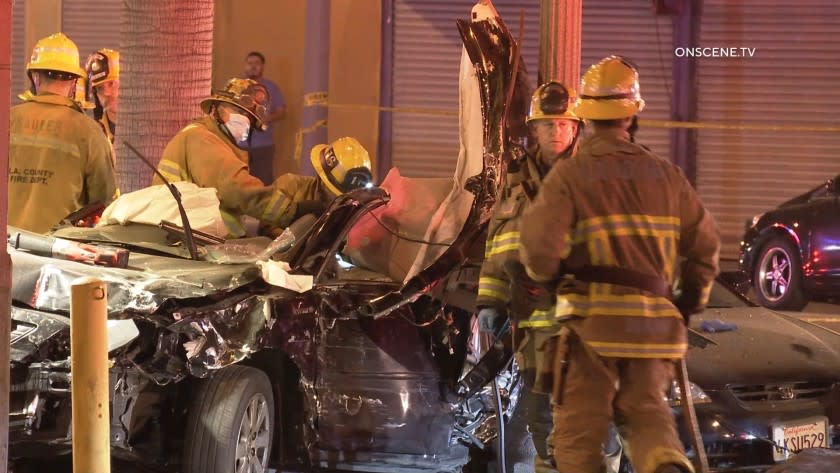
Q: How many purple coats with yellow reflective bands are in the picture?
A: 0